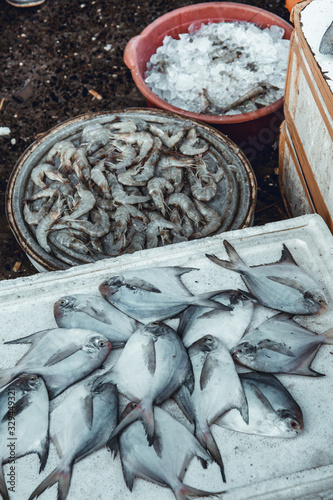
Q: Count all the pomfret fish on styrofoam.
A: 12